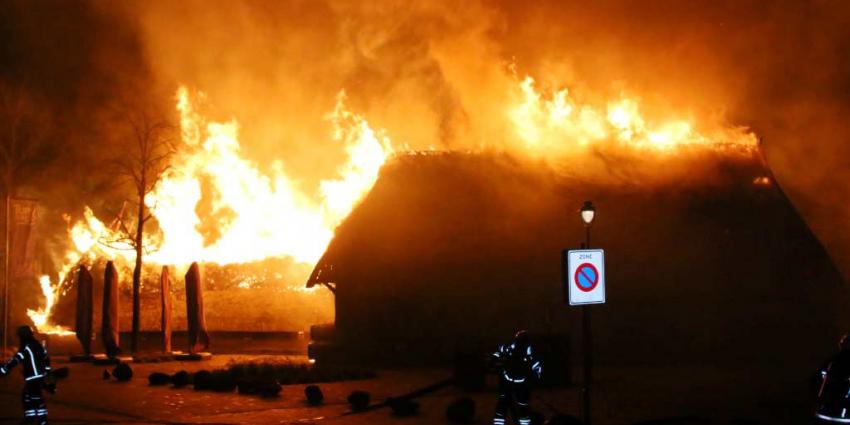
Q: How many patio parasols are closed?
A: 4